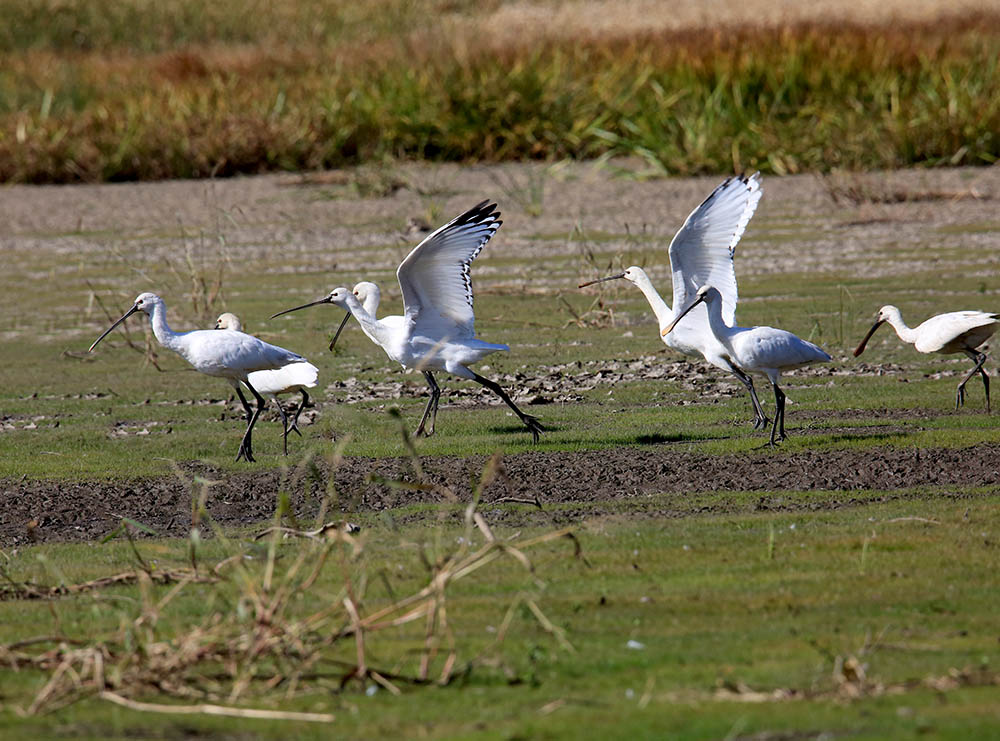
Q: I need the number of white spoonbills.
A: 7